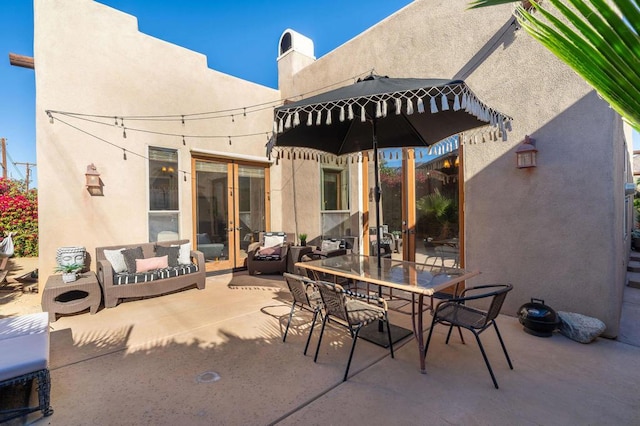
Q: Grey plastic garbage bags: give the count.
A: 0